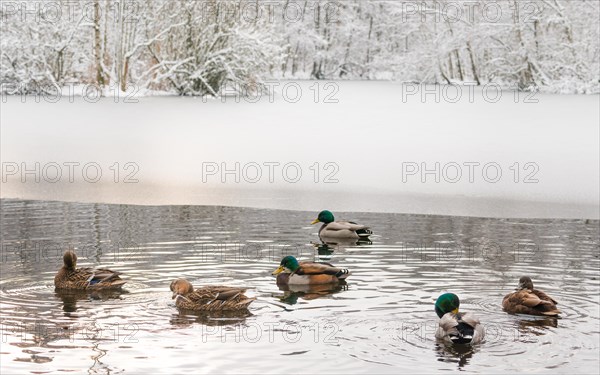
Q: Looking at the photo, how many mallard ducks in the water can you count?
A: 6